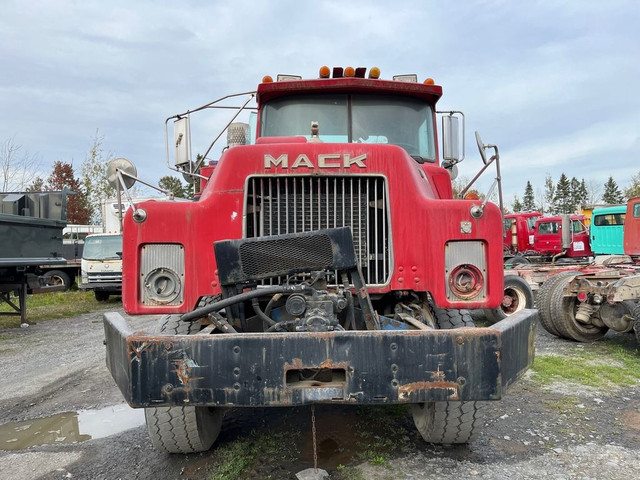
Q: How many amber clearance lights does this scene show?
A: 5